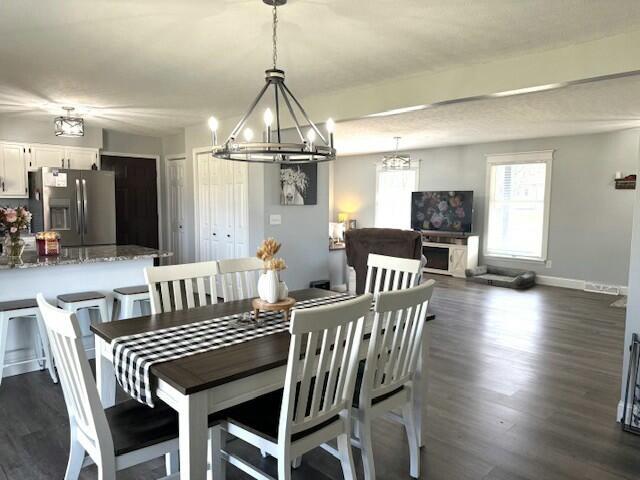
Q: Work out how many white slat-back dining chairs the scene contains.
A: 6